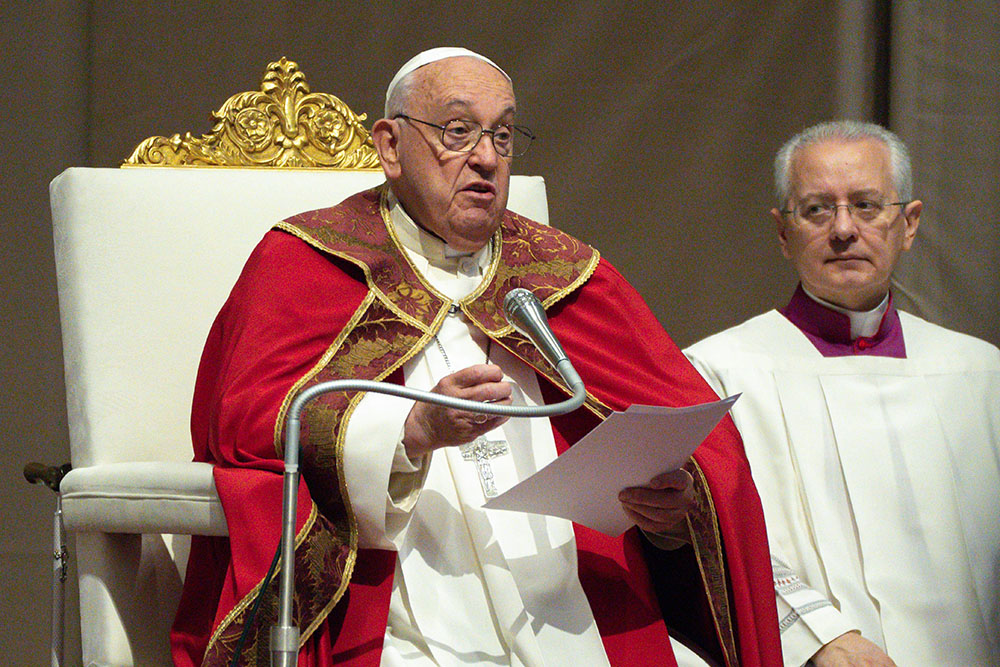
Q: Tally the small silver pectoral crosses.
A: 1